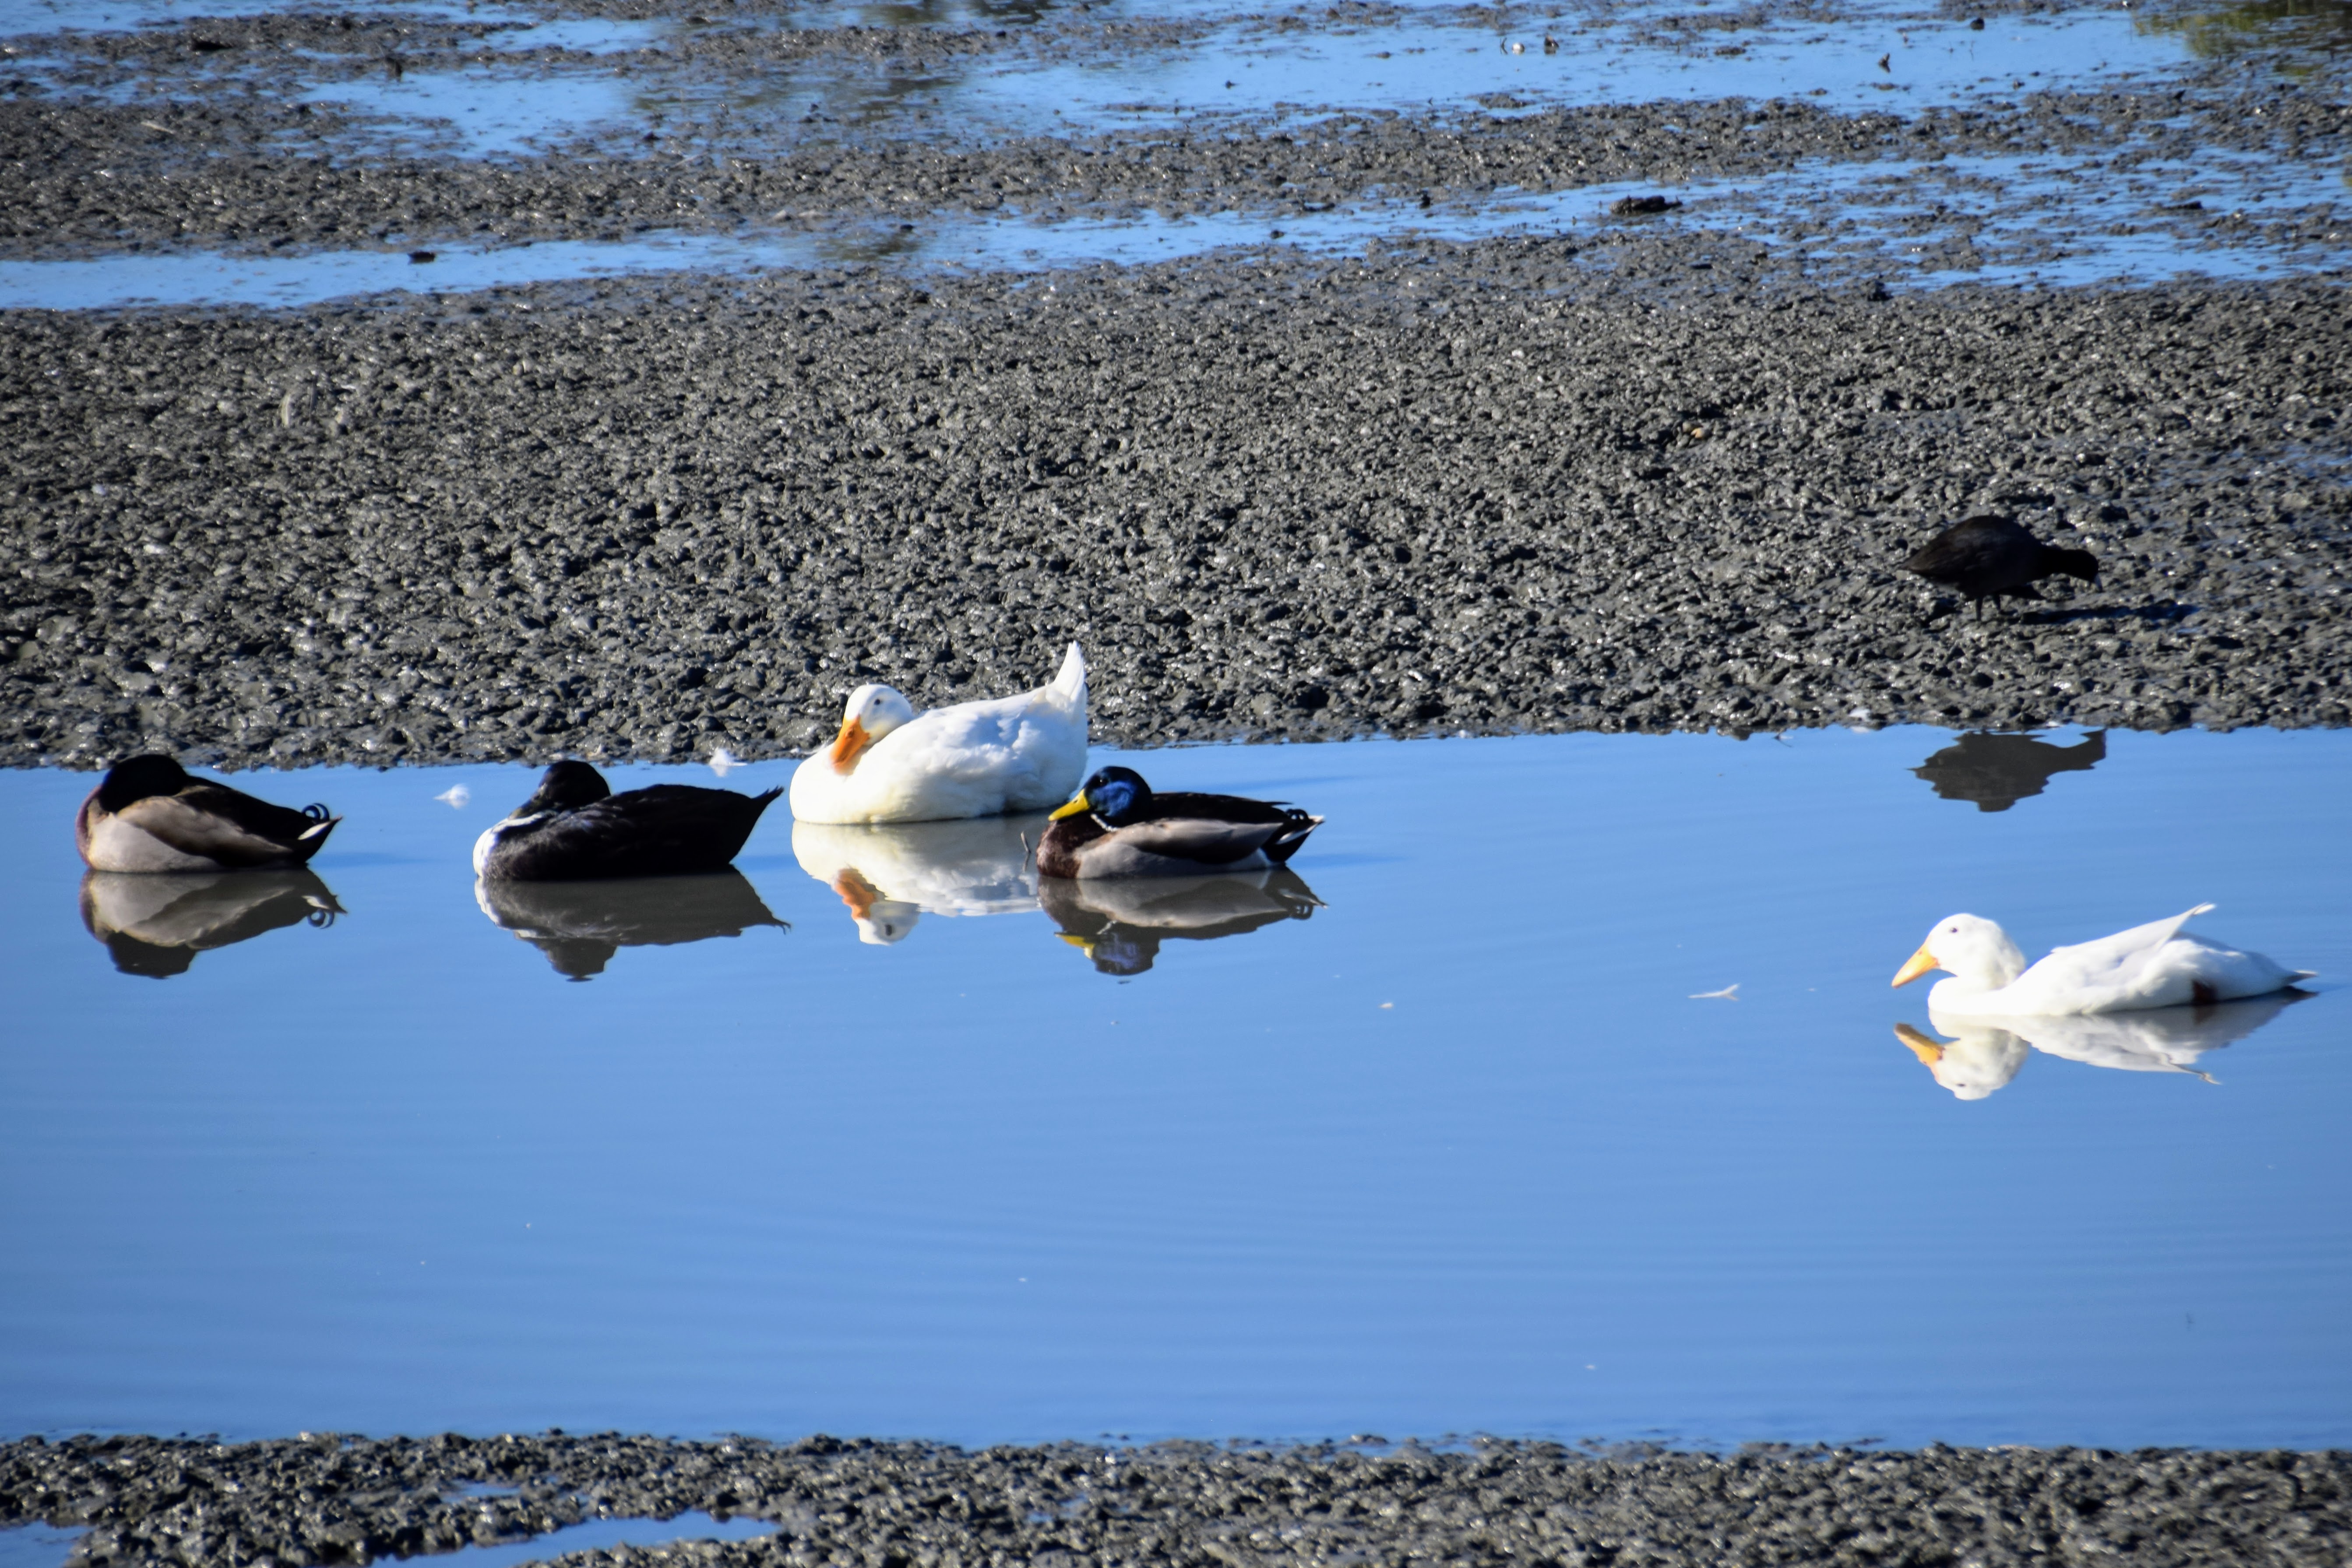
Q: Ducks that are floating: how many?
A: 5